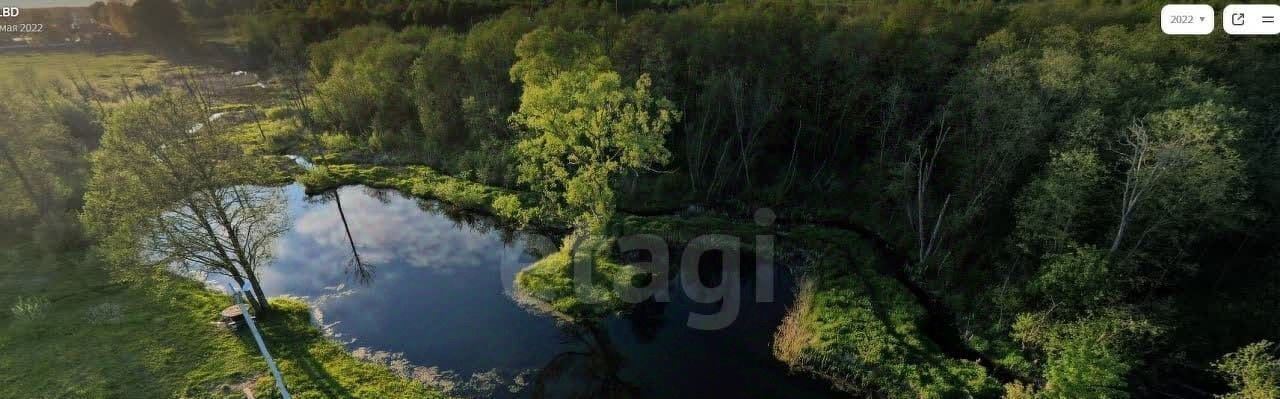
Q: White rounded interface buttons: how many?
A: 2